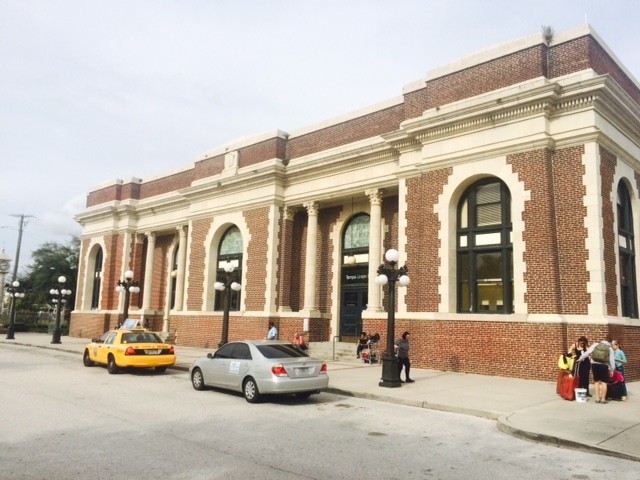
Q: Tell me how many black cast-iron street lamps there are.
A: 5